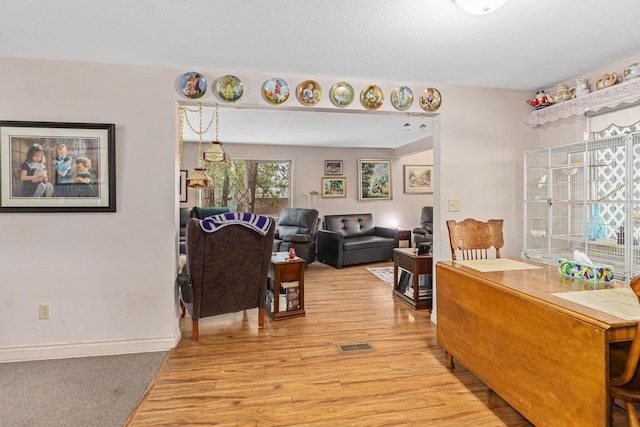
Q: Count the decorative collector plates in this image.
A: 8